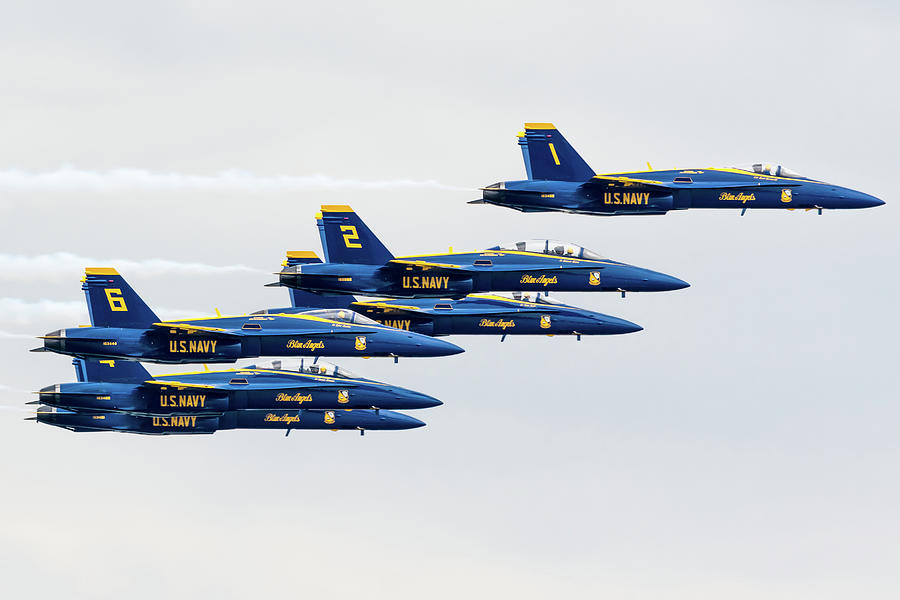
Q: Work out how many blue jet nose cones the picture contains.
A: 6